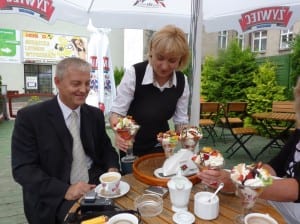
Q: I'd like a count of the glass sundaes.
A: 5